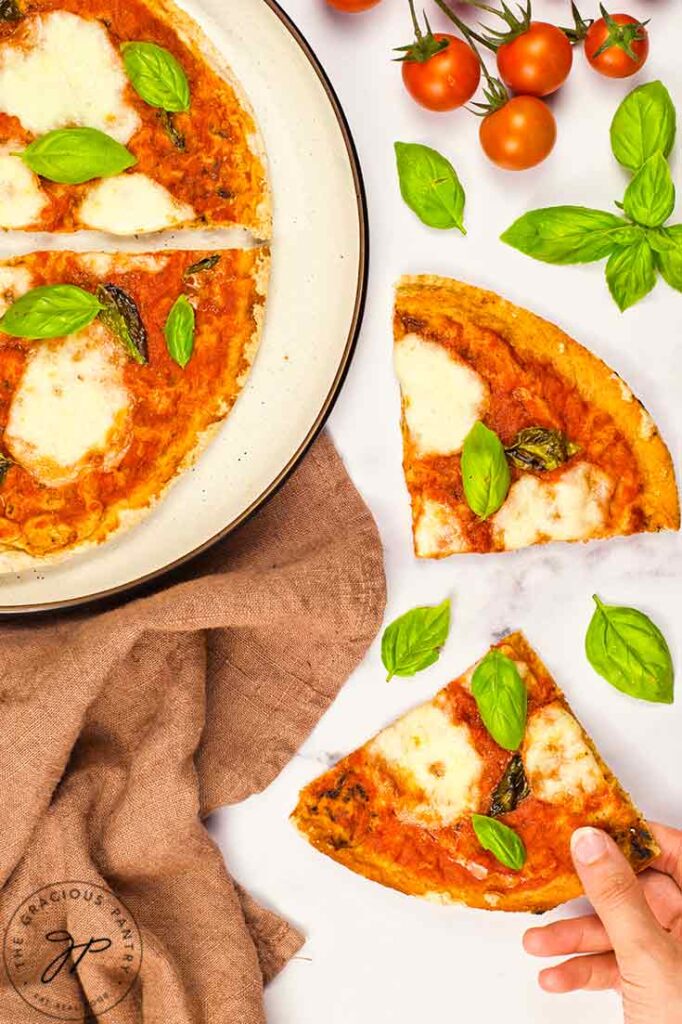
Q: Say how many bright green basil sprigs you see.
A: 11